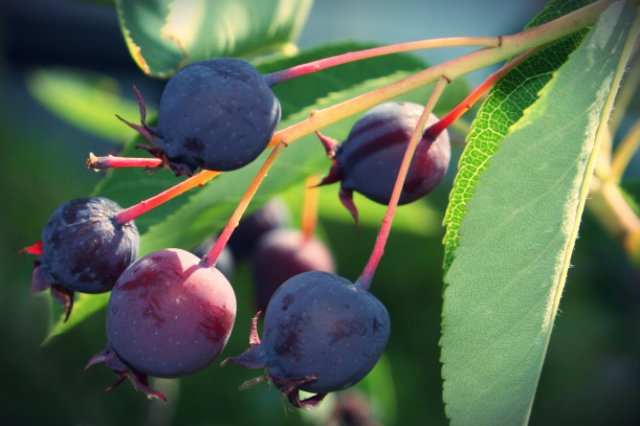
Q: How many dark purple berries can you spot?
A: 4